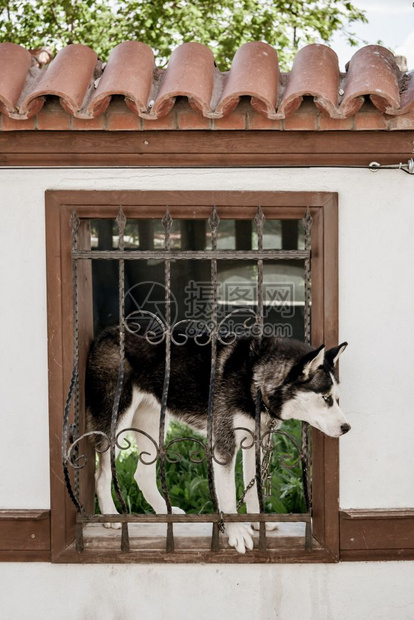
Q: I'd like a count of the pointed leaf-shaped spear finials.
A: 6